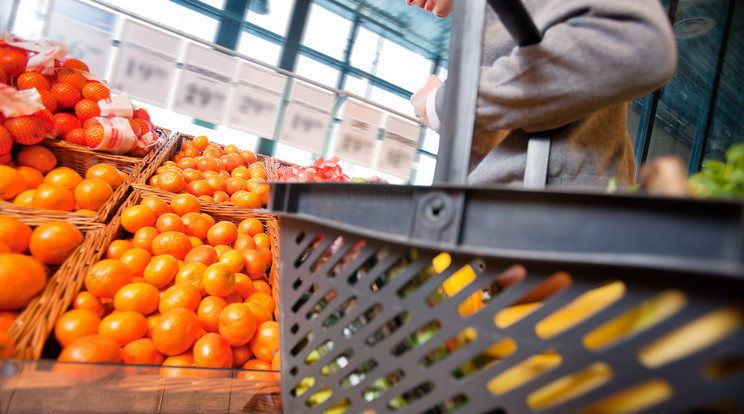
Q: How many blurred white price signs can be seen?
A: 7